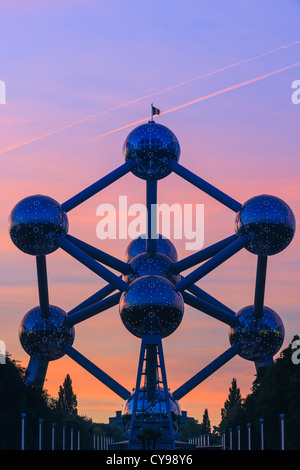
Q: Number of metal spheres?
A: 9